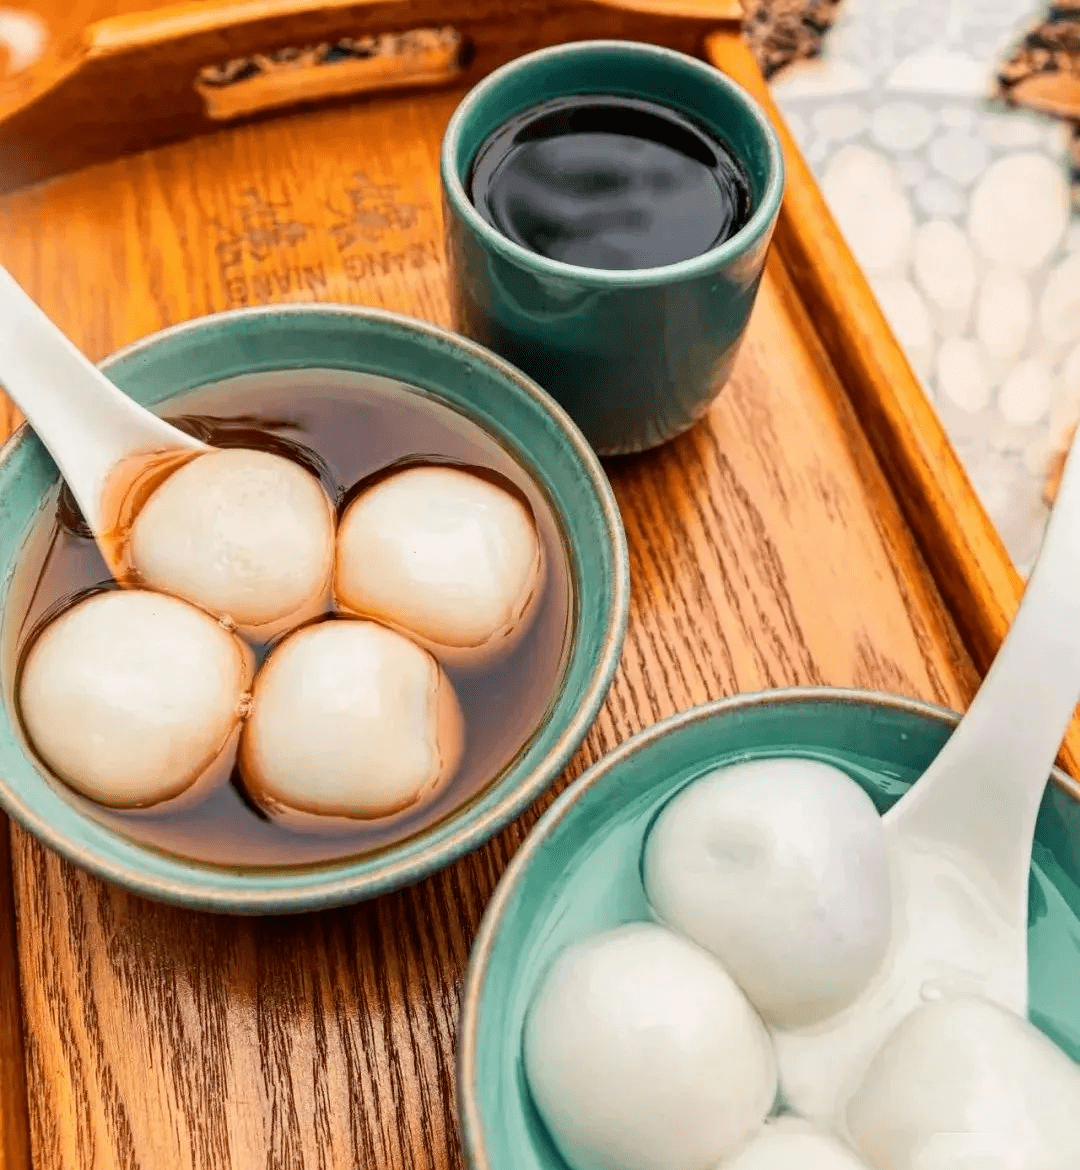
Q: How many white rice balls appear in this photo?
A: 8